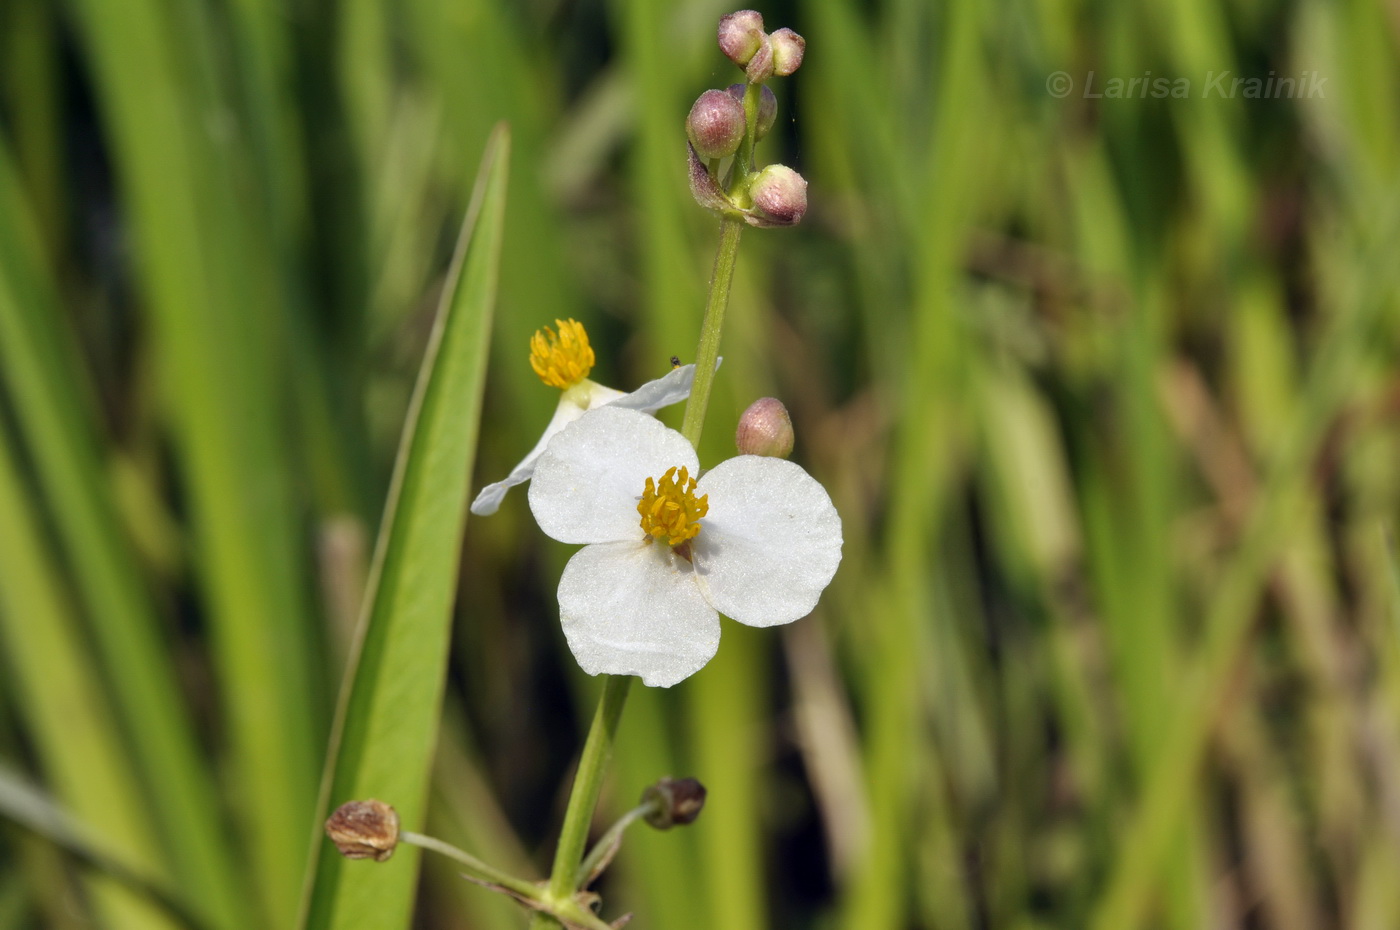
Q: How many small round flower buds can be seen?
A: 6